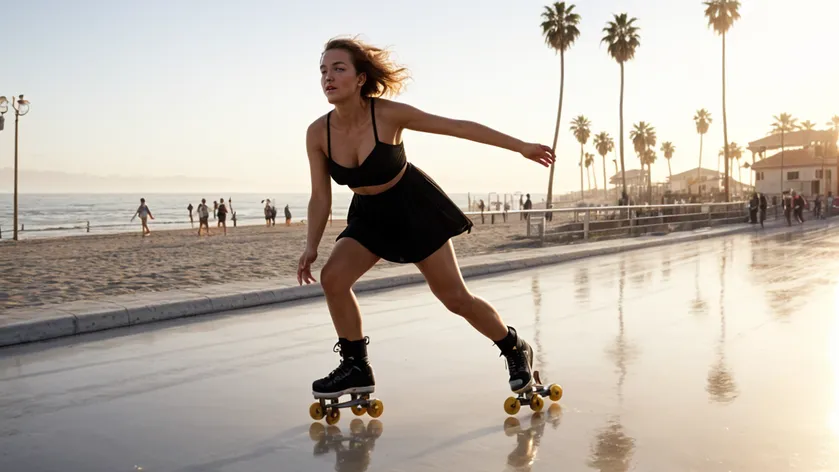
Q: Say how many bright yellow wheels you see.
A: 7